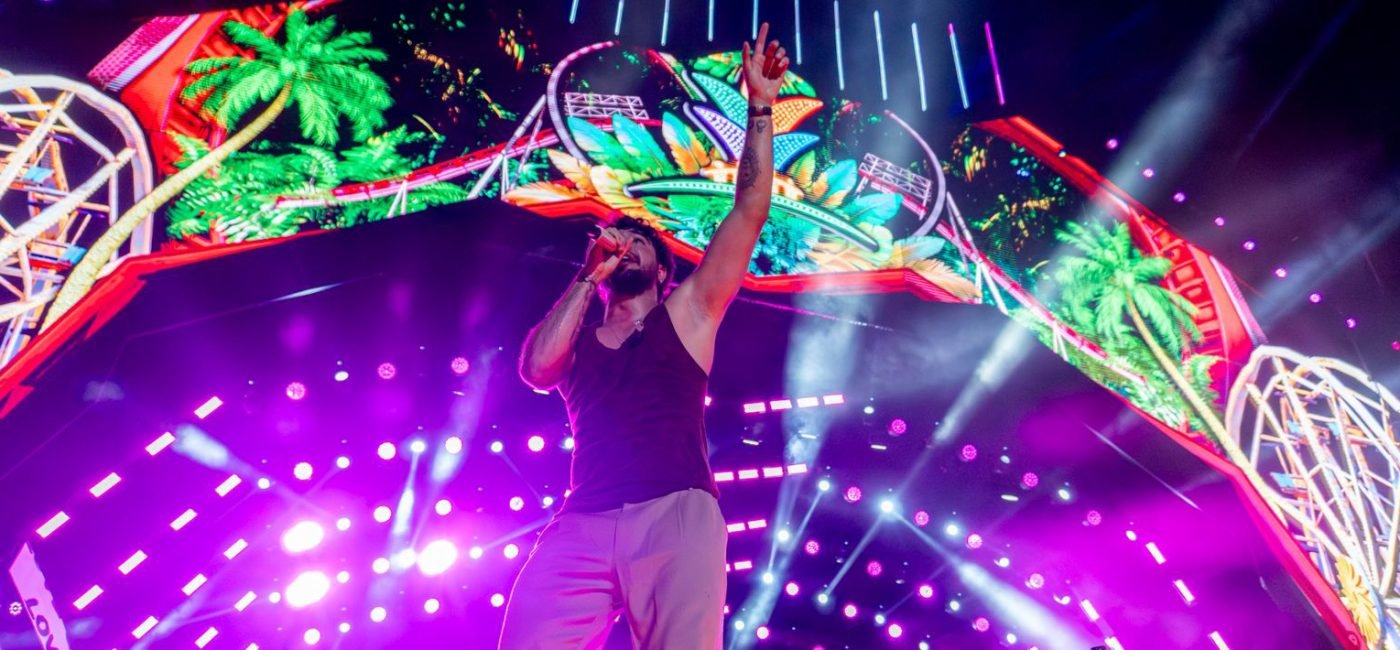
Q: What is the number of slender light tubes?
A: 11